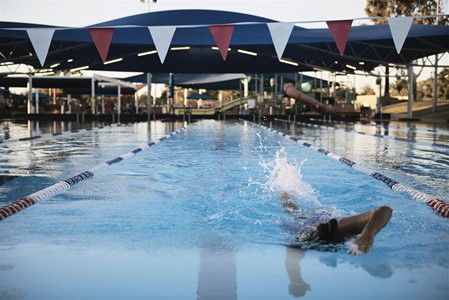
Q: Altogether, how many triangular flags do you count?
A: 7